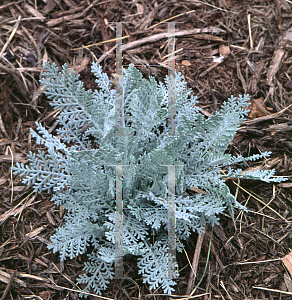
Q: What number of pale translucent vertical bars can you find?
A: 4